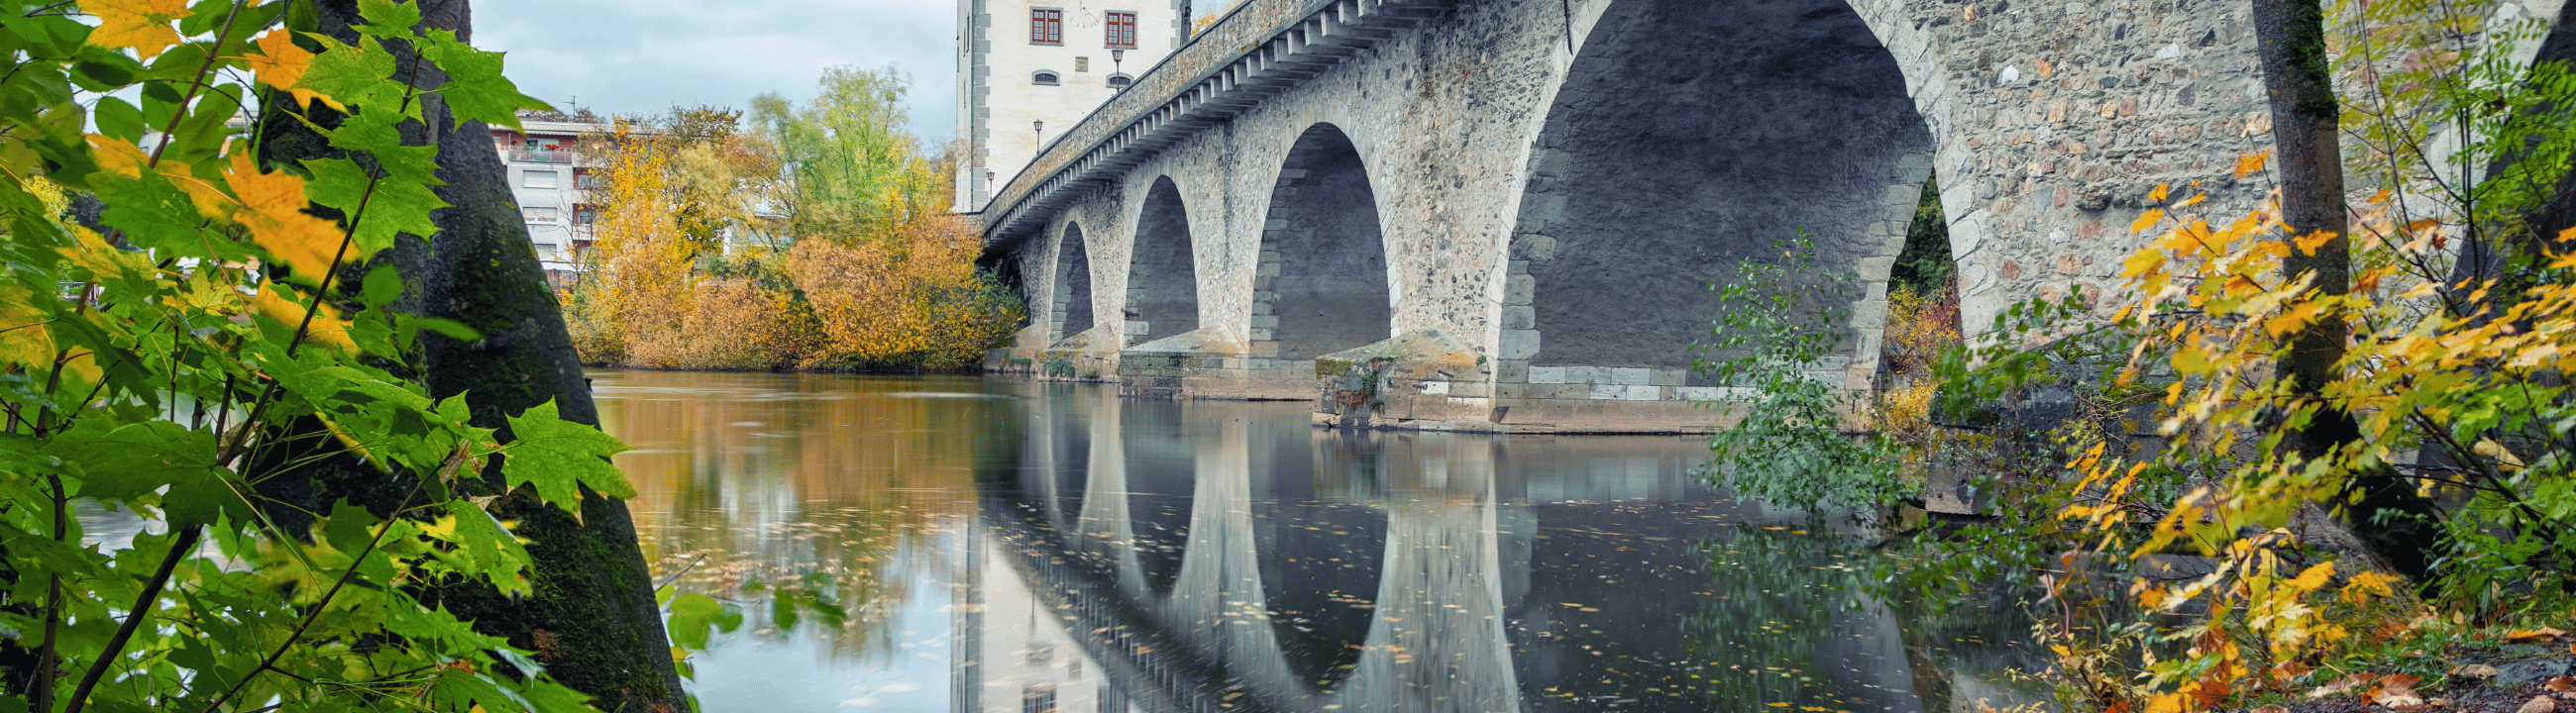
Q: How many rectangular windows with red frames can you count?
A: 2